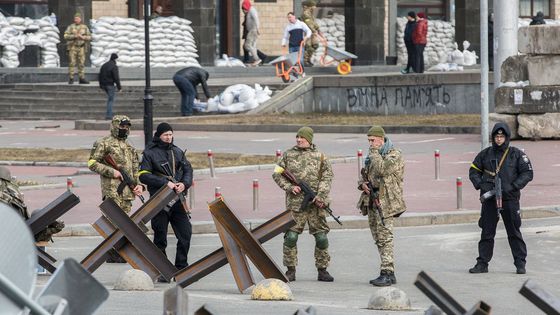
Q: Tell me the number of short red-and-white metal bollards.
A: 9